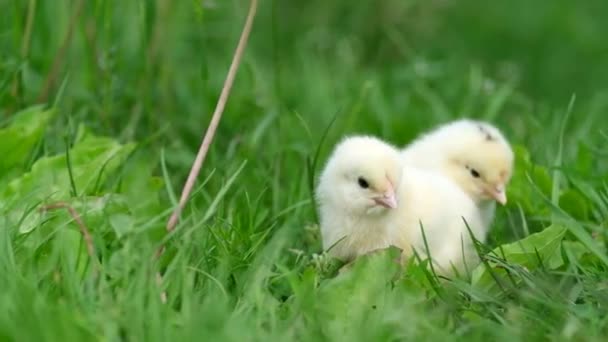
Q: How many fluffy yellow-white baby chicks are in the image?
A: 2